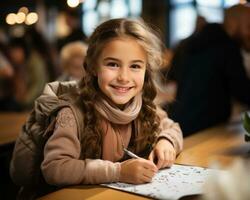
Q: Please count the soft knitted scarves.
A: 1